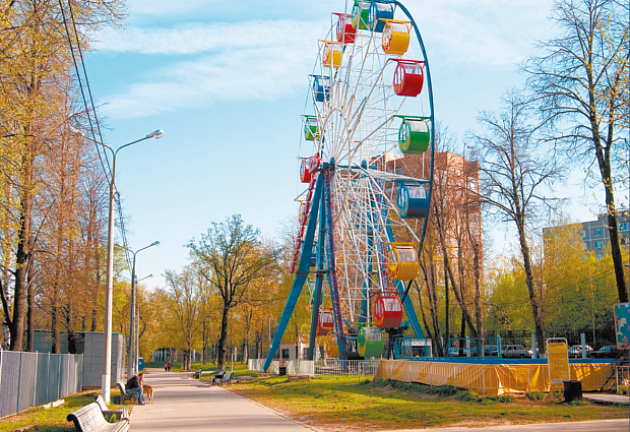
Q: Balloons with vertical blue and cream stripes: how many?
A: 0